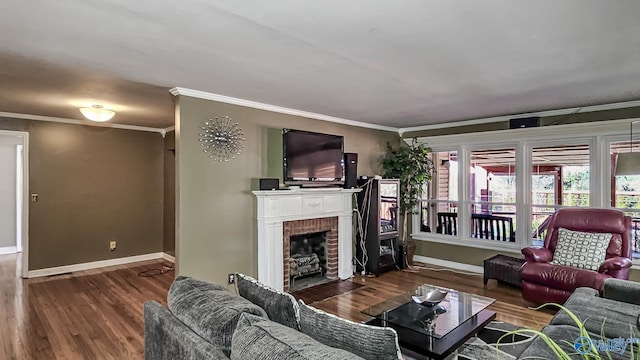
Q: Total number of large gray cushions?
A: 4